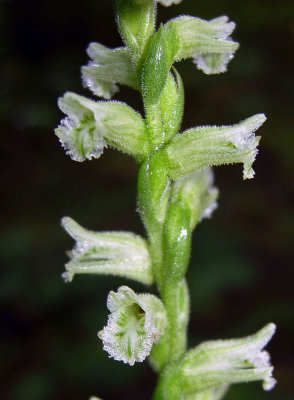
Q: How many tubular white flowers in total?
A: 8